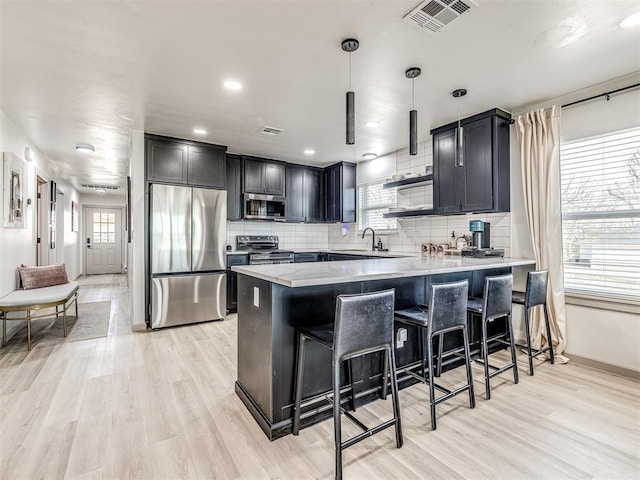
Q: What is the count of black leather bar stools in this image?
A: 4